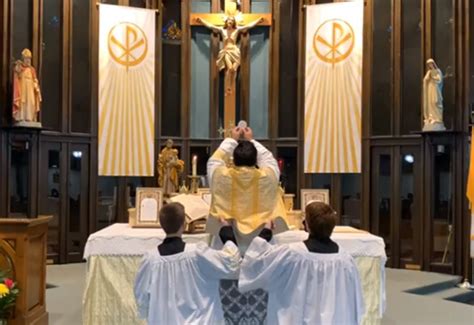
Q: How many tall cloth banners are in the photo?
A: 2